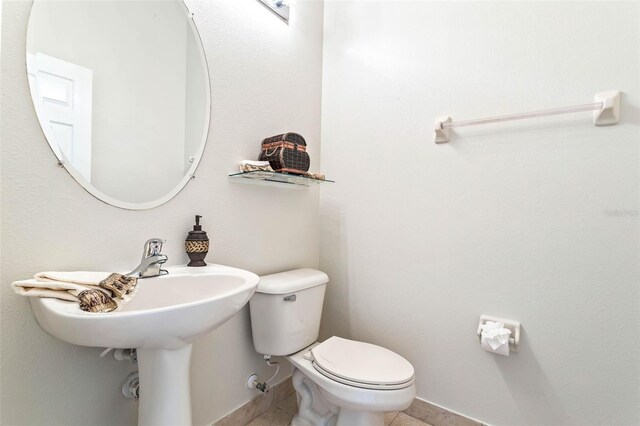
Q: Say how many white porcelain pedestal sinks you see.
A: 1